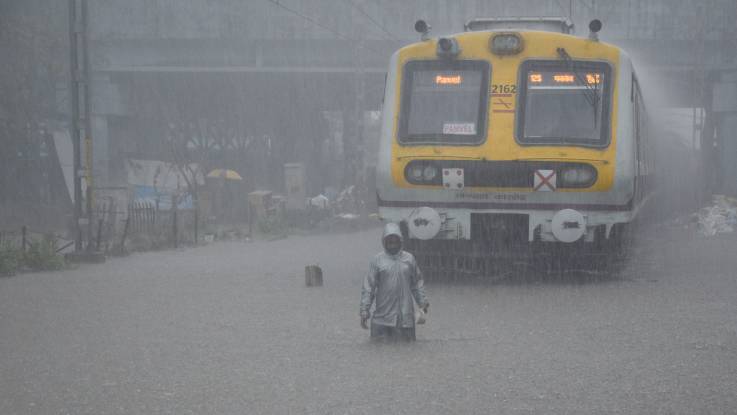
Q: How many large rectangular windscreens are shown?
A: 2